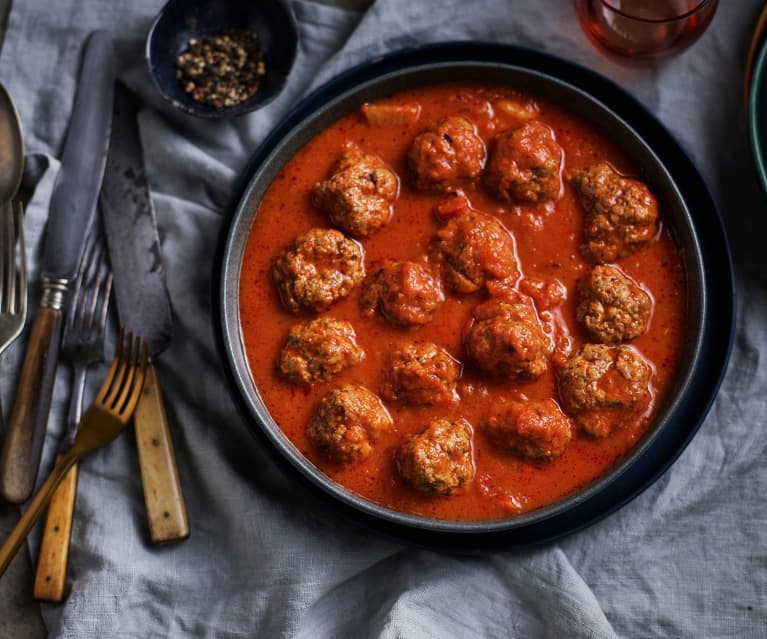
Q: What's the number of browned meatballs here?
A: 15